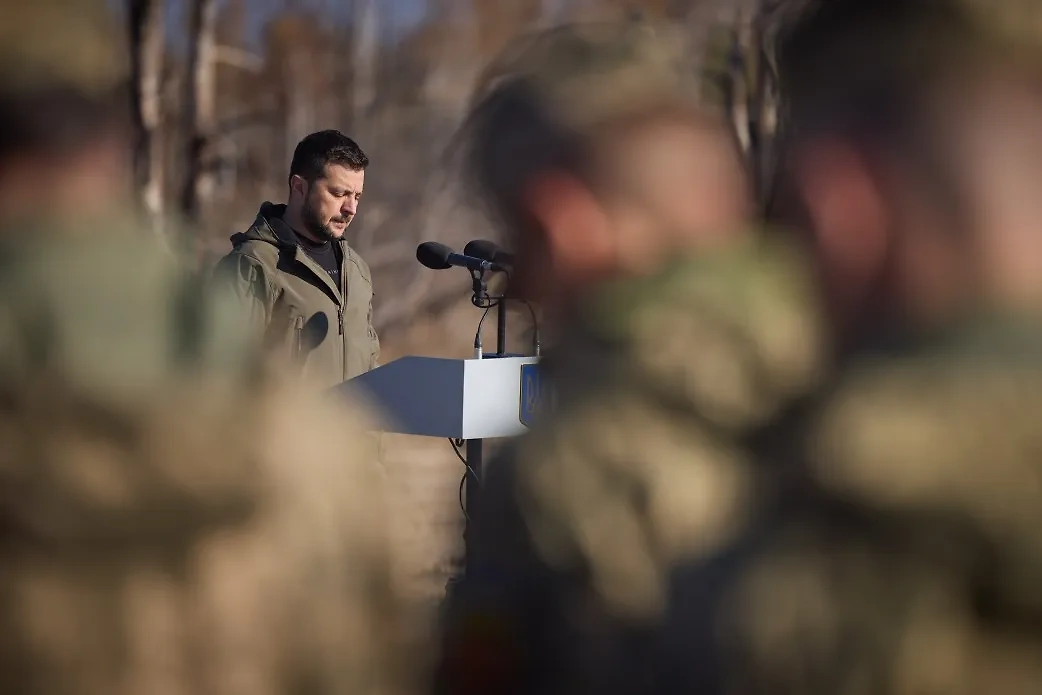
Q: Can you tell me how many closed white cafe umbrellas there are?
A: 0